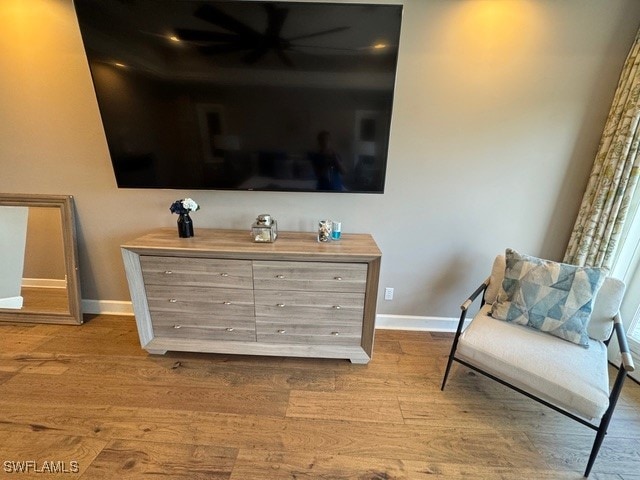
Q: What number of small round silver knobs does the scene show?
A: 12